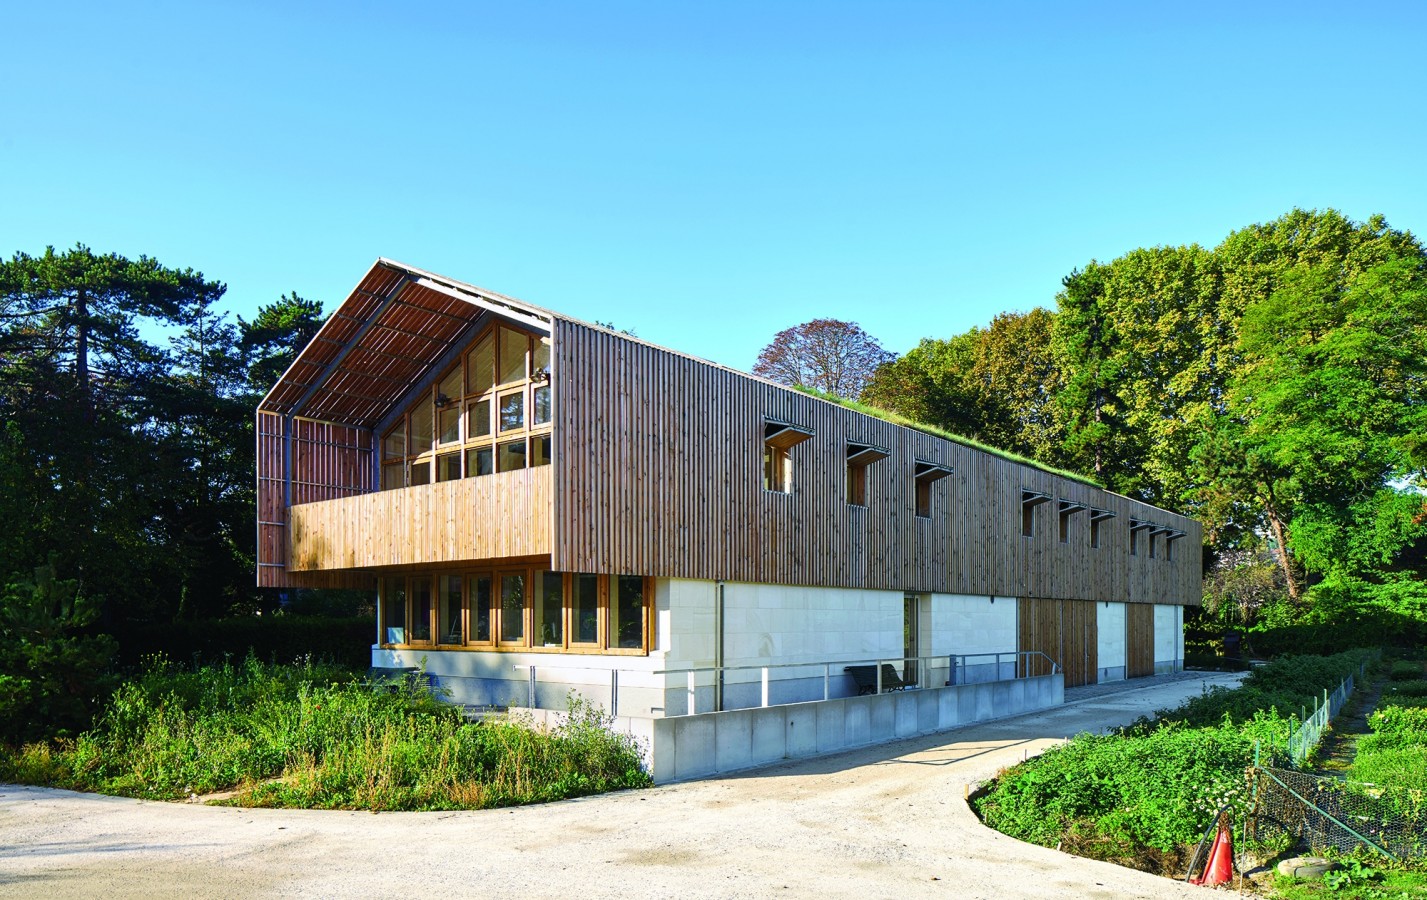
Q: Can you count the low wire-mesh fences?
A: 1